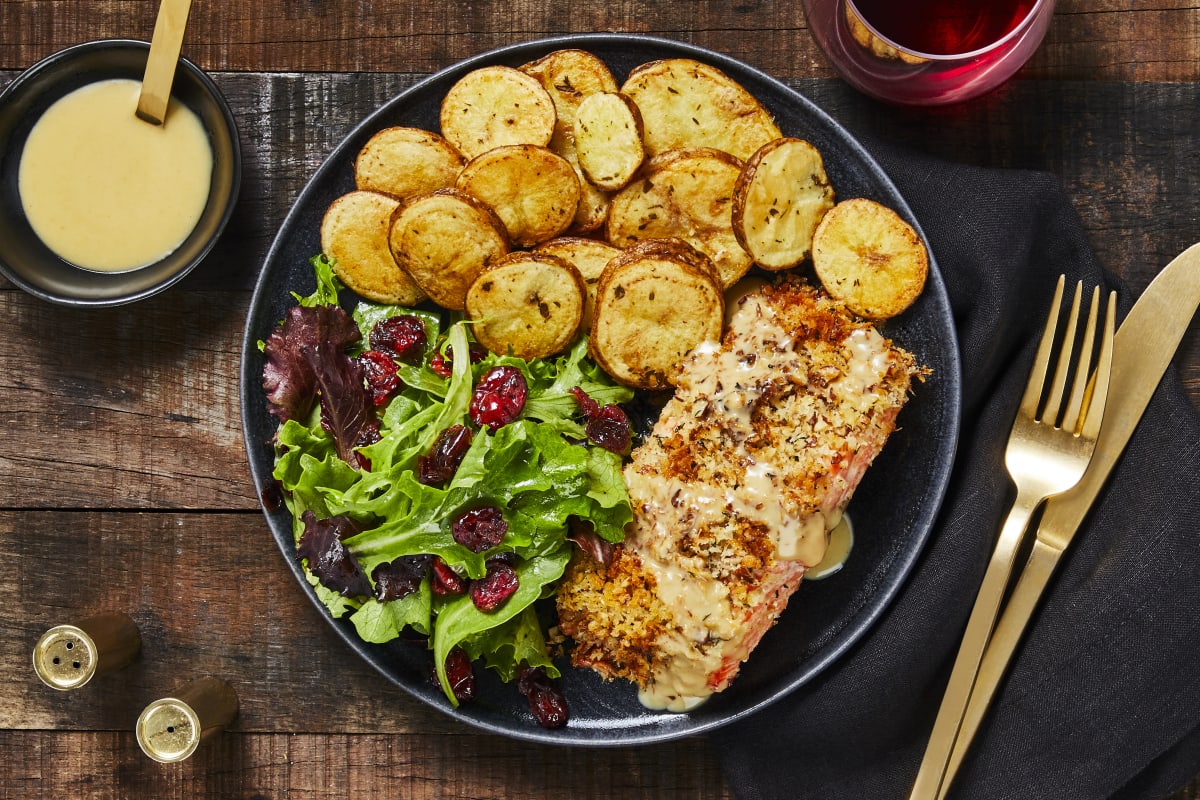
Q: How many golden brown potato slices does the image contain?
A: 14